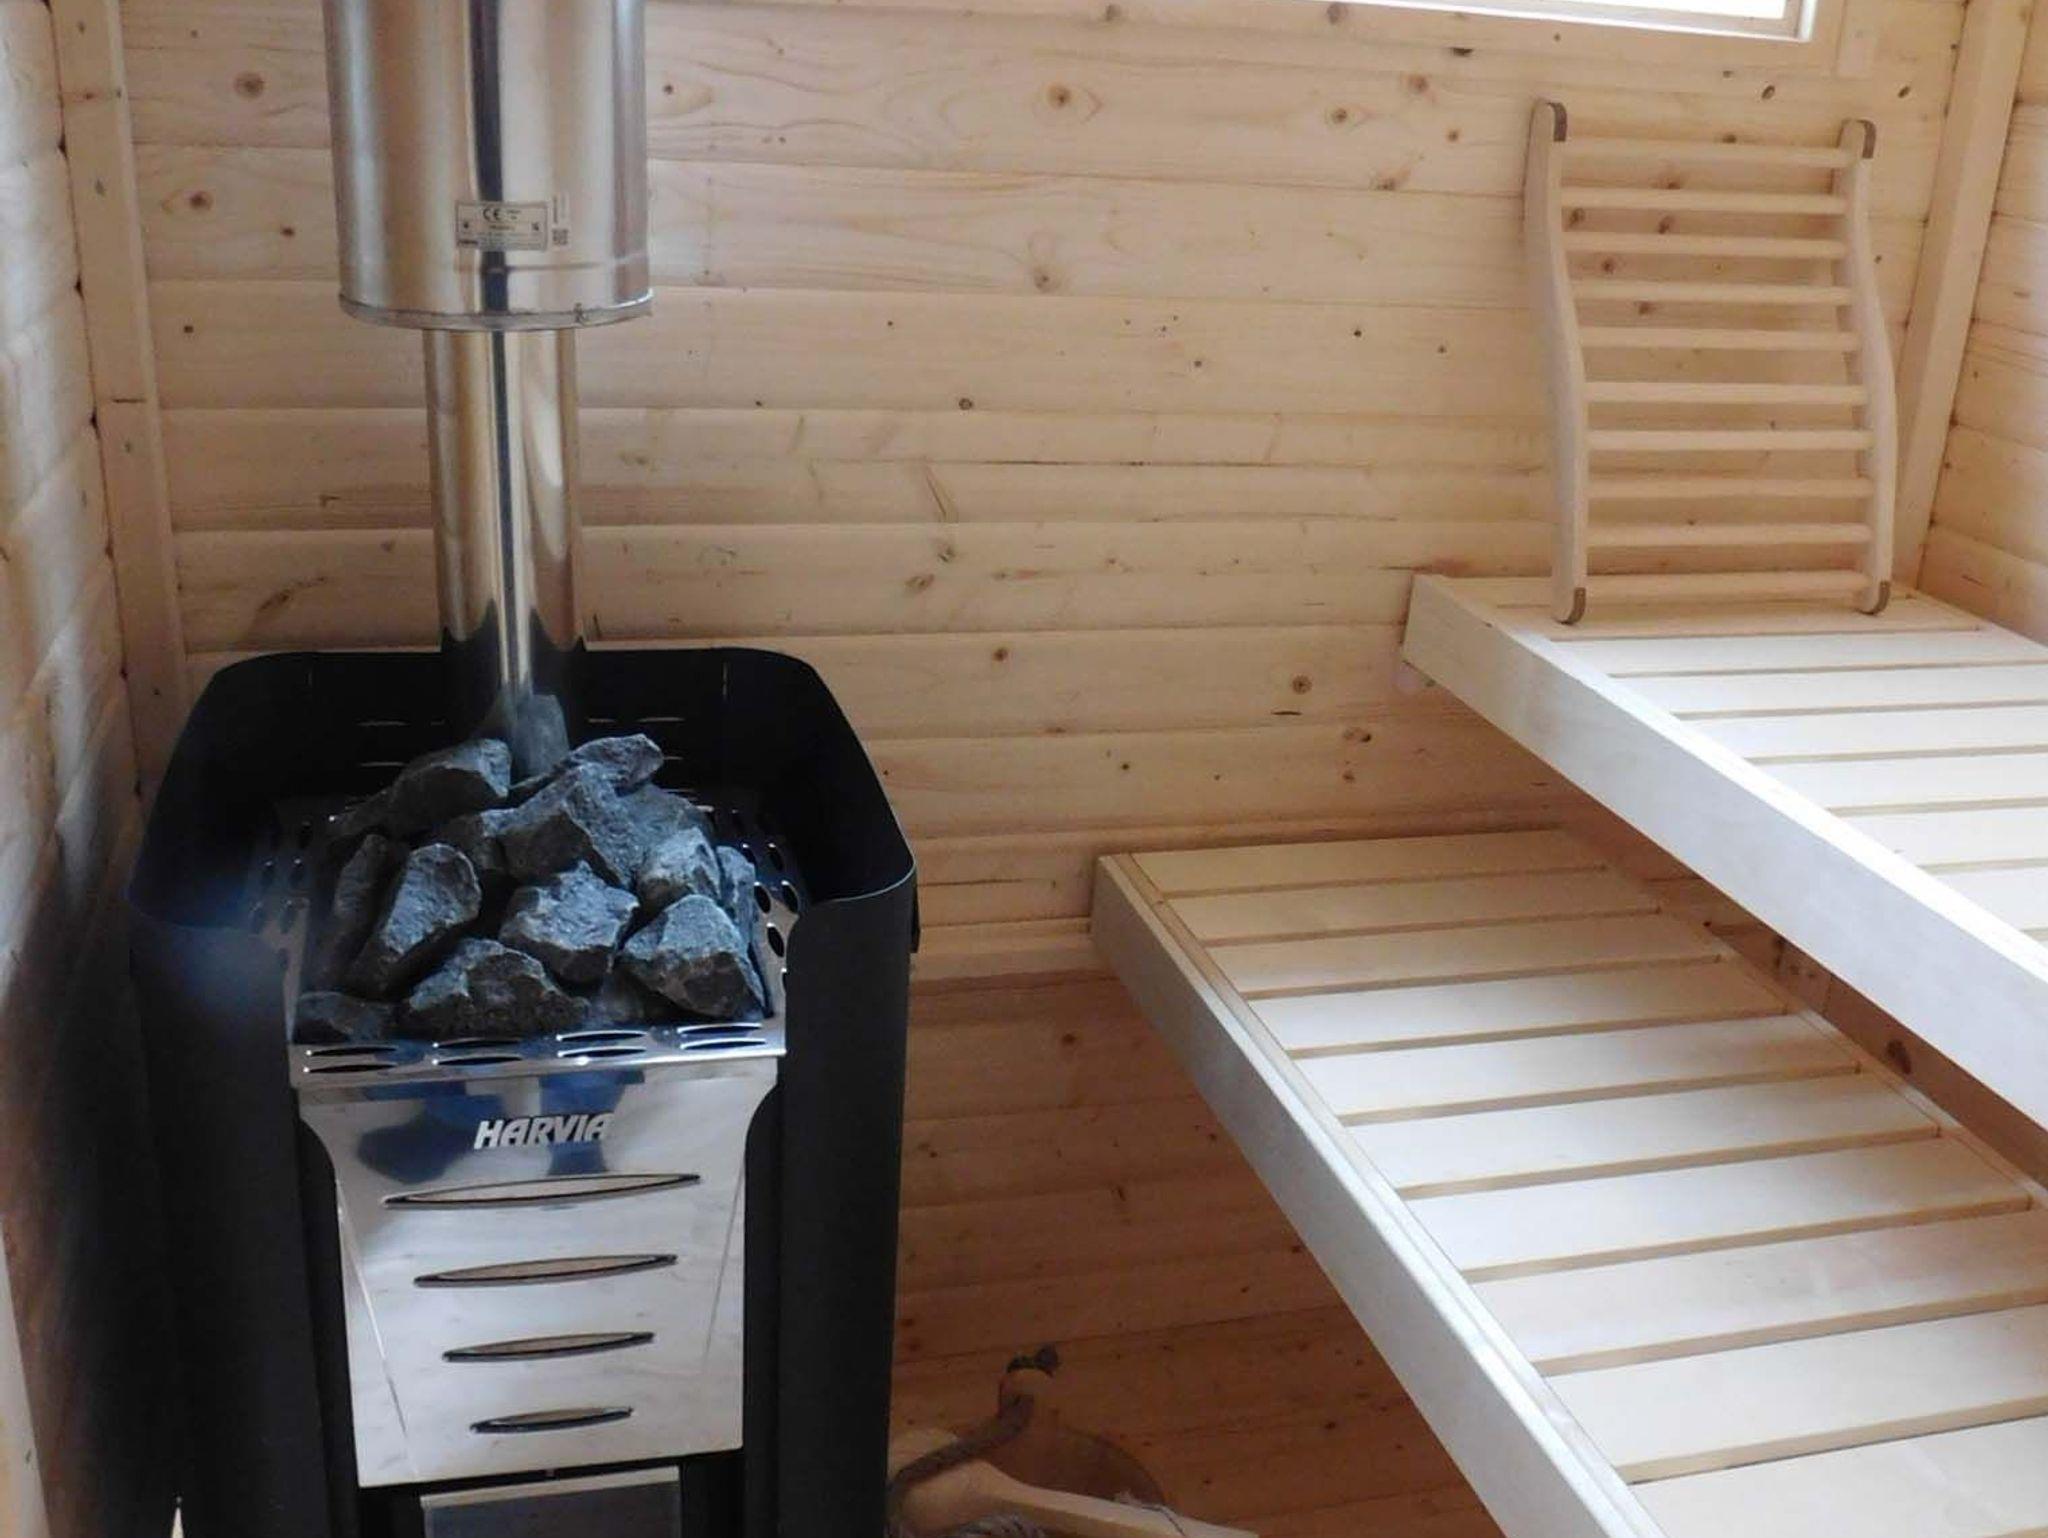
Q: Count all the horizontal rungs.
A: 10